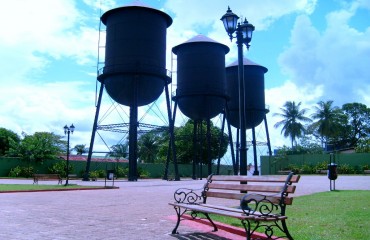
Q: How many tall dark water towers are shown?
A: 3